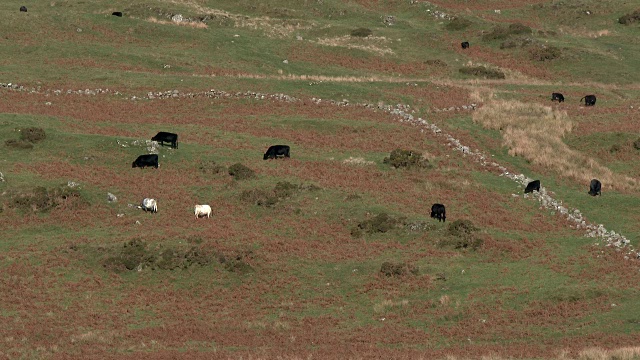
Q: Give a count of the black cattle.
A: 11